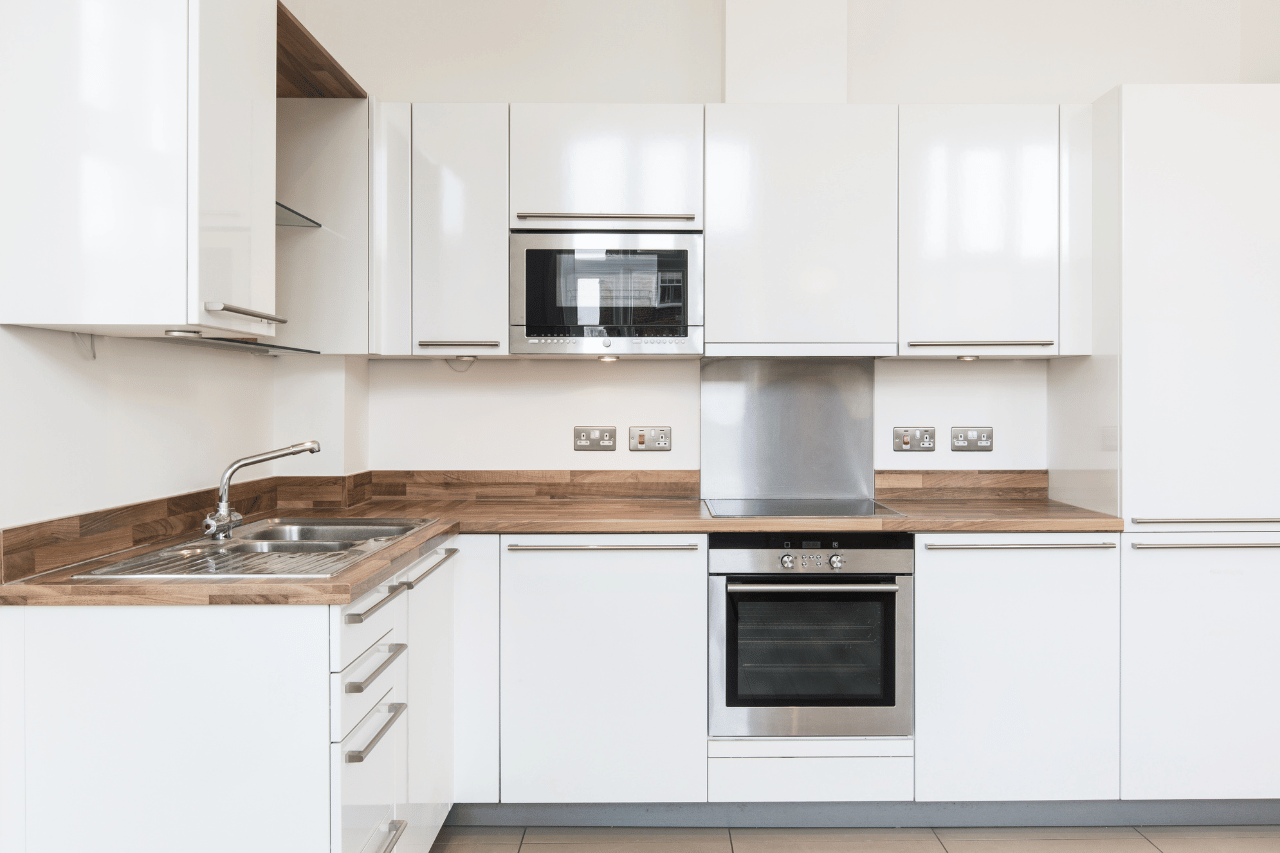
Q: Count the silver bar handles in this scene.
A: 14